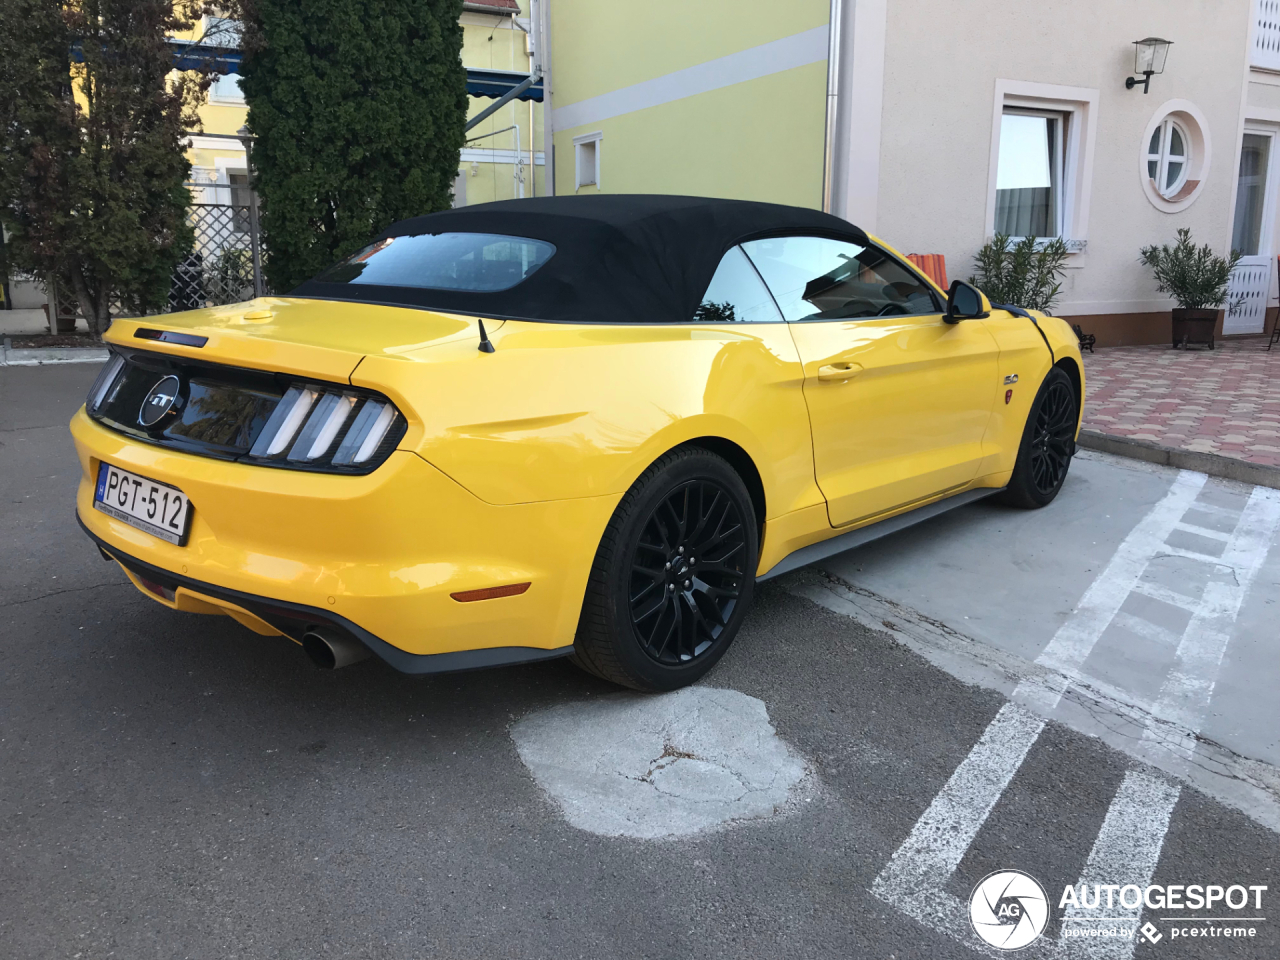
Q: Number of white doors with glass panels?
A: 1